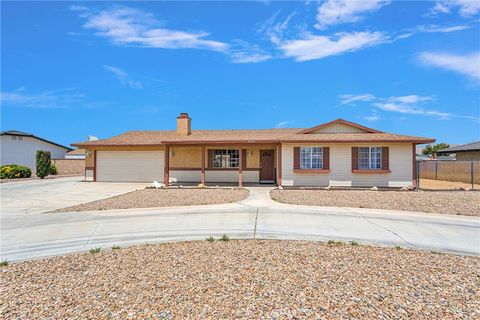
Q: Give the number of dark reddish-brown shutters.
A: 6